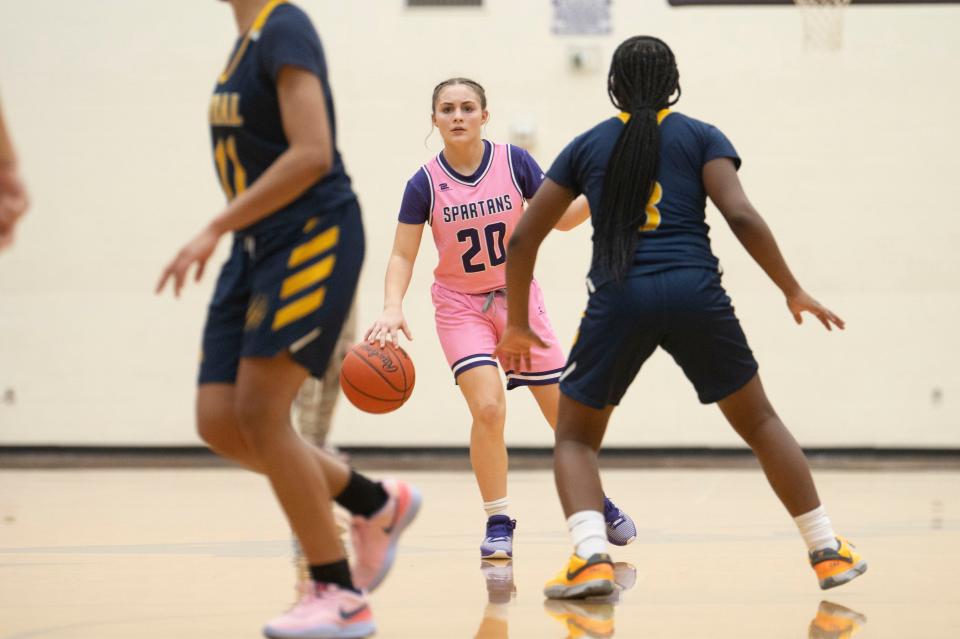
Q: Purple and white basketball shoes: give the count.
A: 2